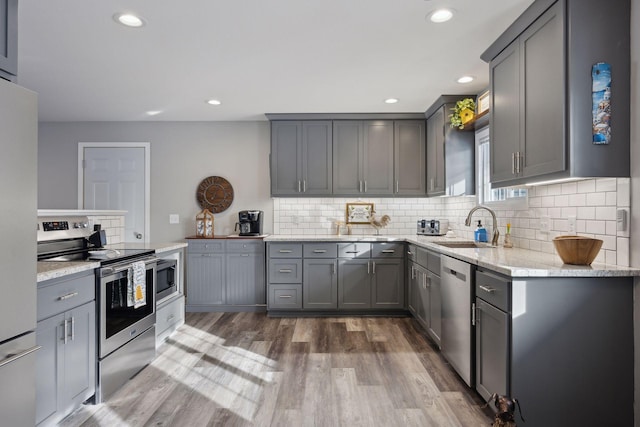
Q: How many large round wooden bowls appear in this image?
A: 1